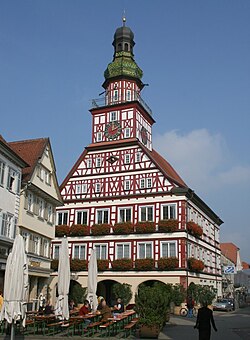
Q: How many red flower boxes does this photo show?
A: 14